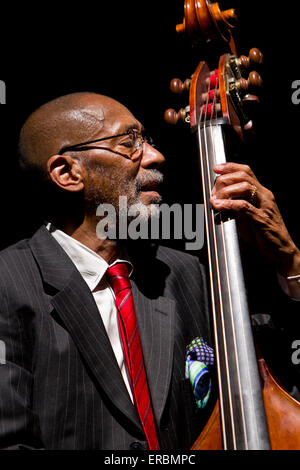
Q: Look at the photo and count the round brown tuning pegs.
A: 4